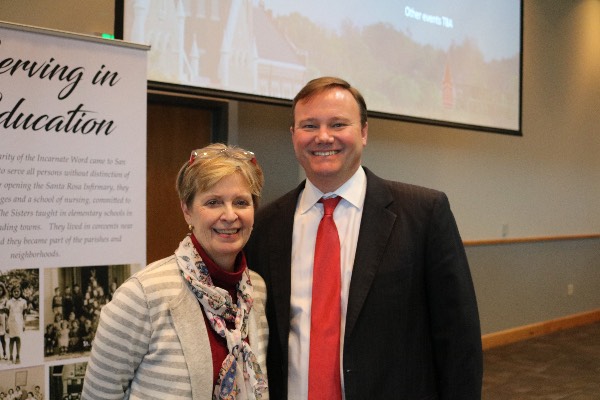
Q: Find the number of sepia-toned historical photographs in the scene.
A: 4